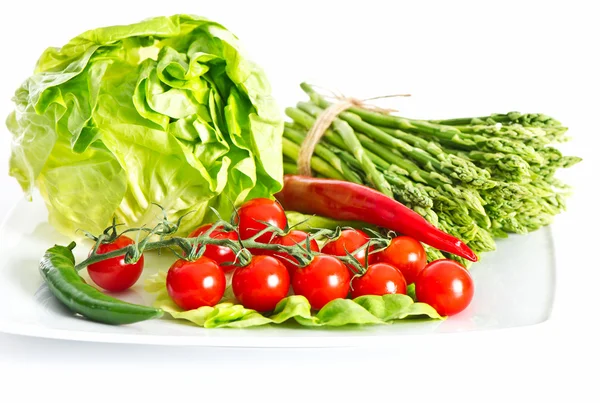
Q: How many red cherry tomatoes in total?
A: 11